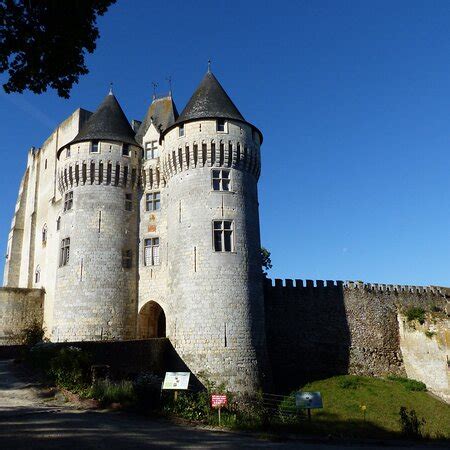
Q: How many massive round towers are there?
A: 2